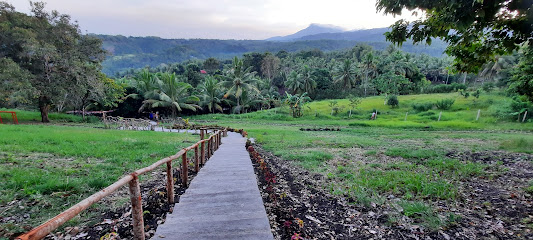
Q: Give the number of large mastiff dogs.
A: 0